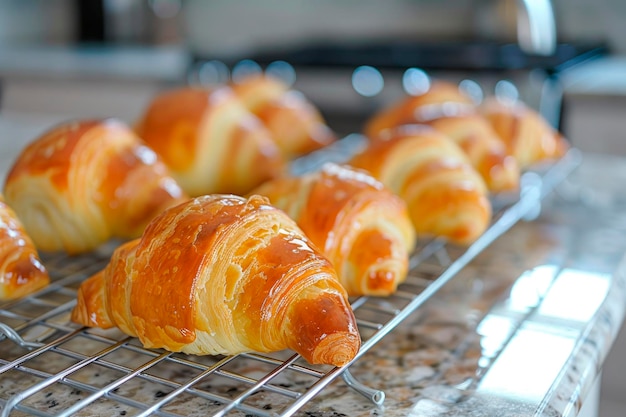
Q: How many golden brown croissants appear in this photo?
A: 10